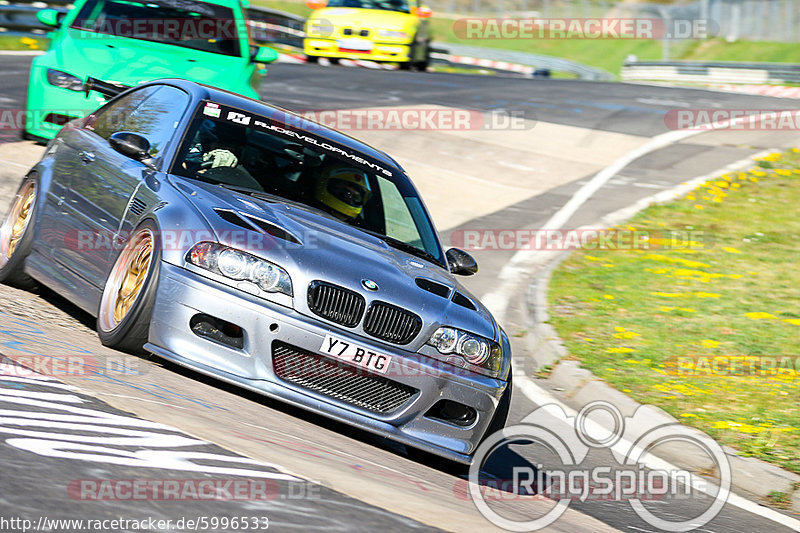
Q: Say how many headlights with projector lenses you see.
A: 2